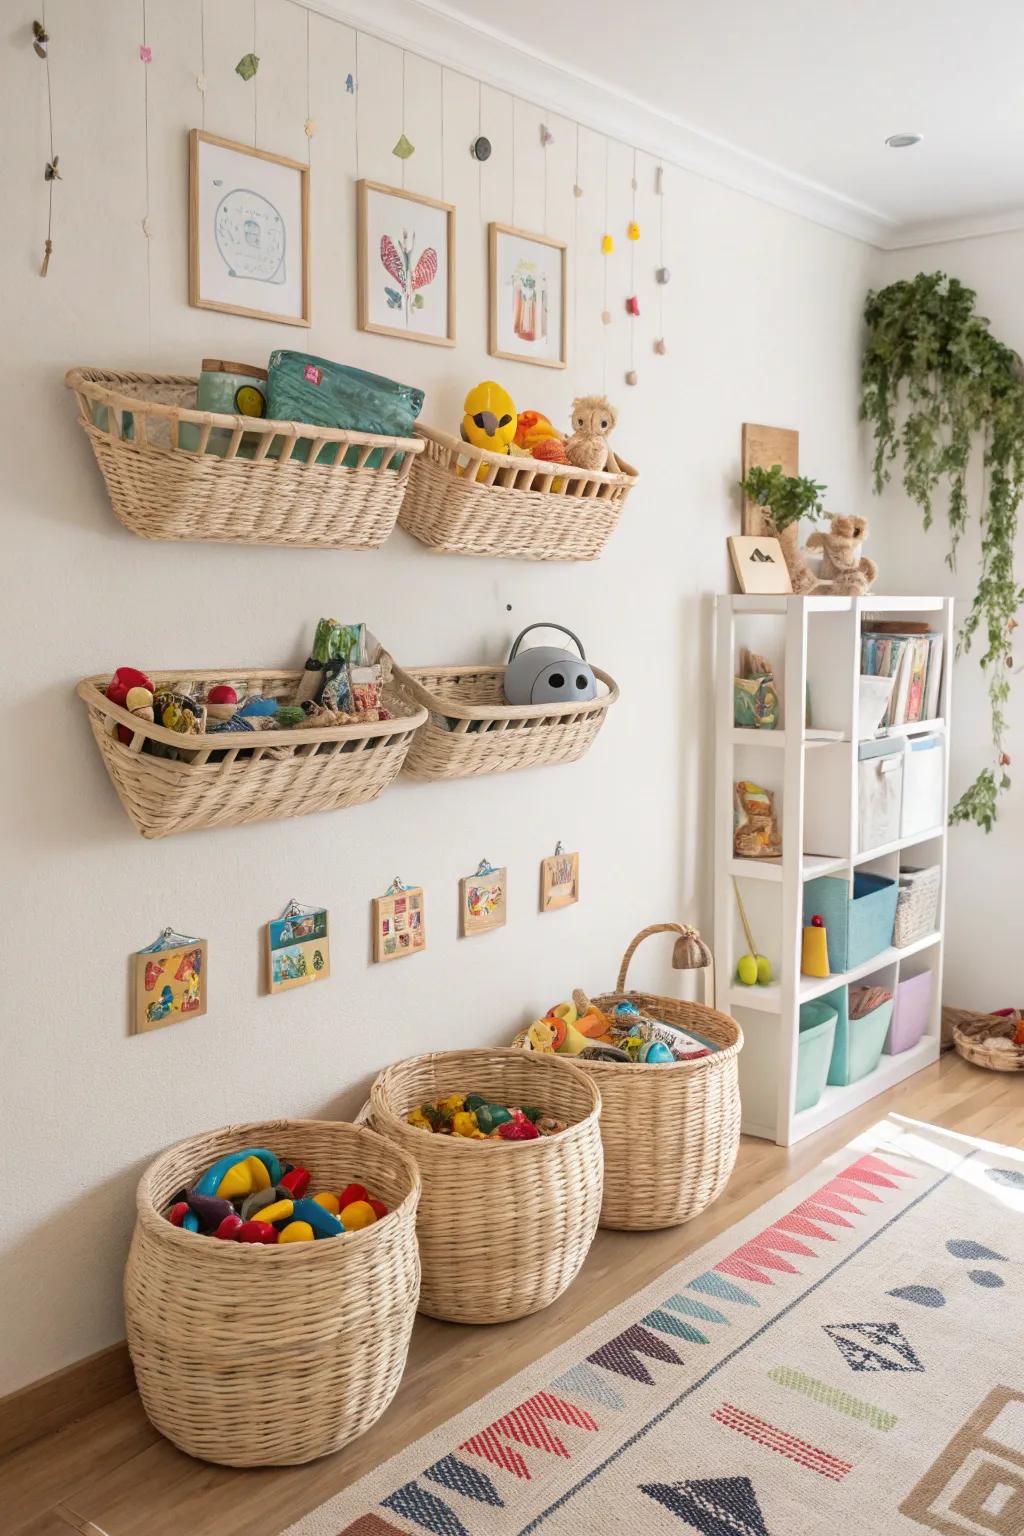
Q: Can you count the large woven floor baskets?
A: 3